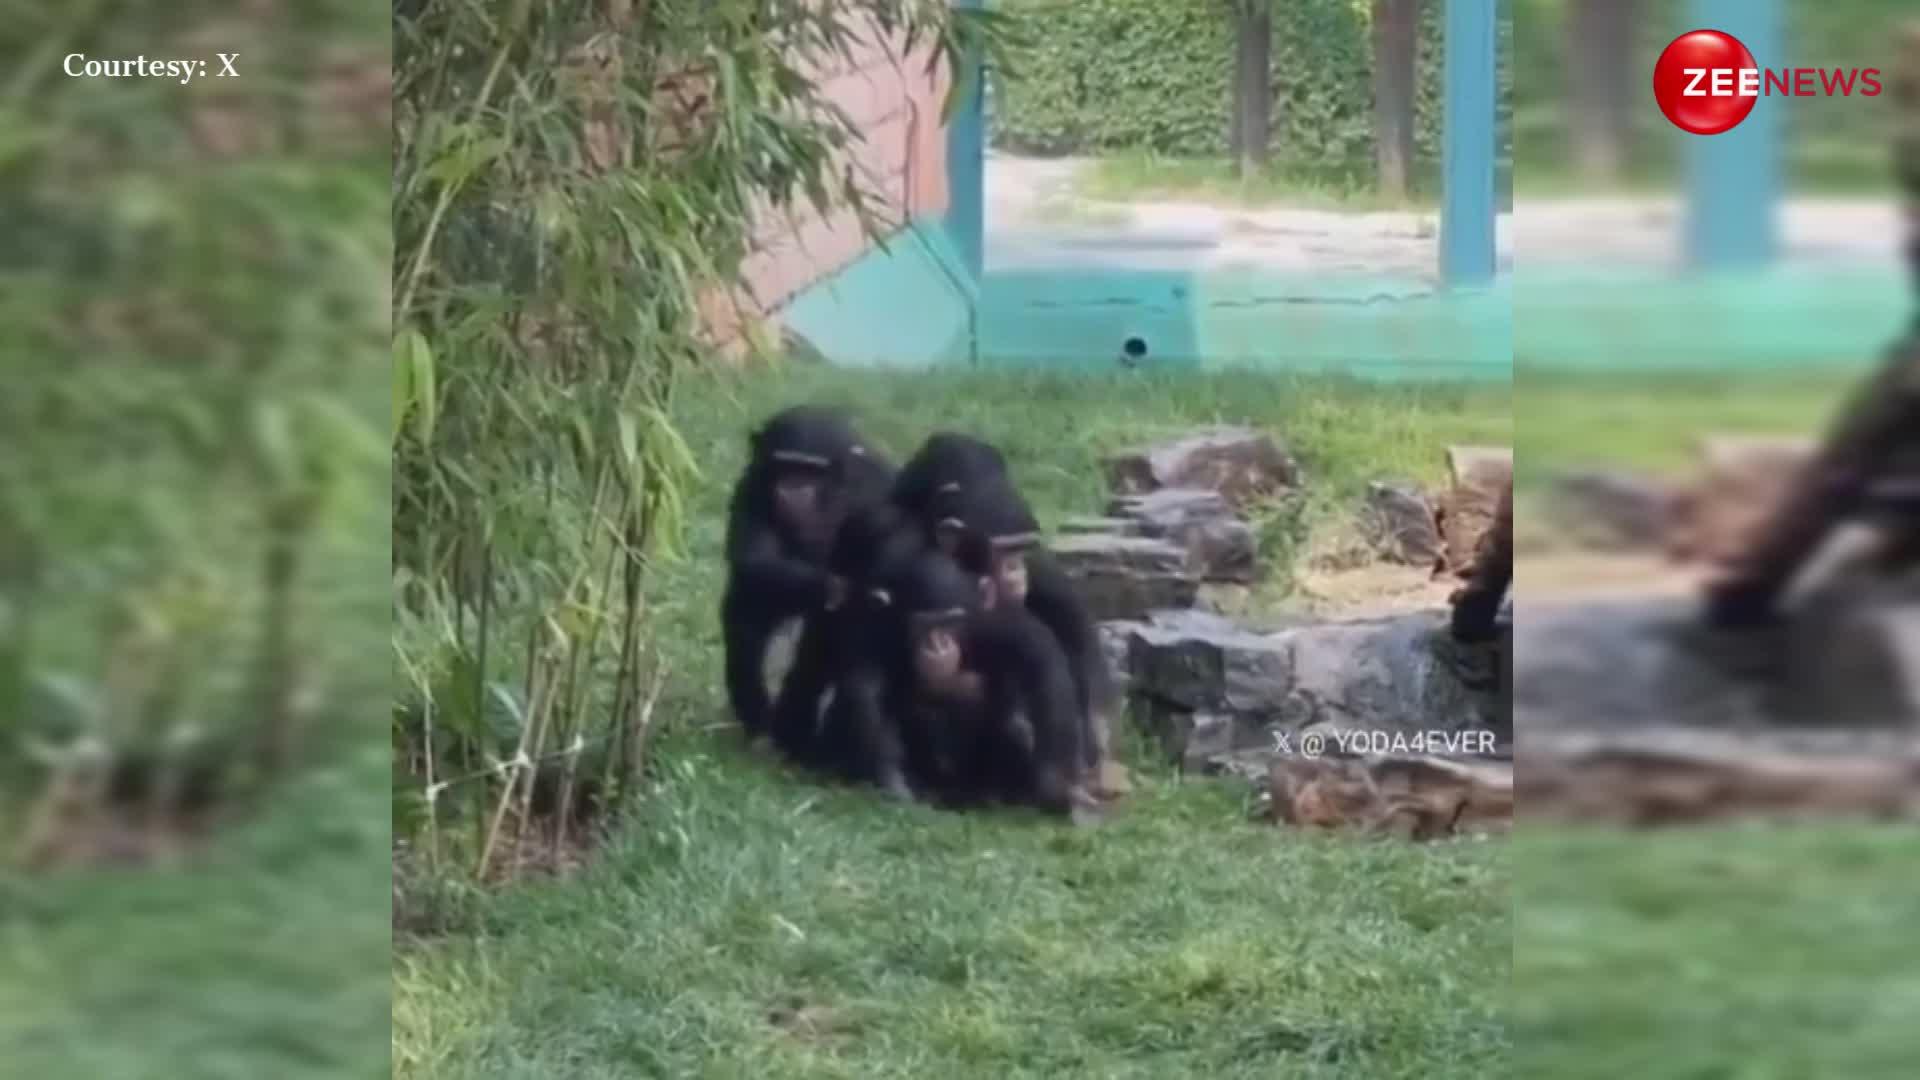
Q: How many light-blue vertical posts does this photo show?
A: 2